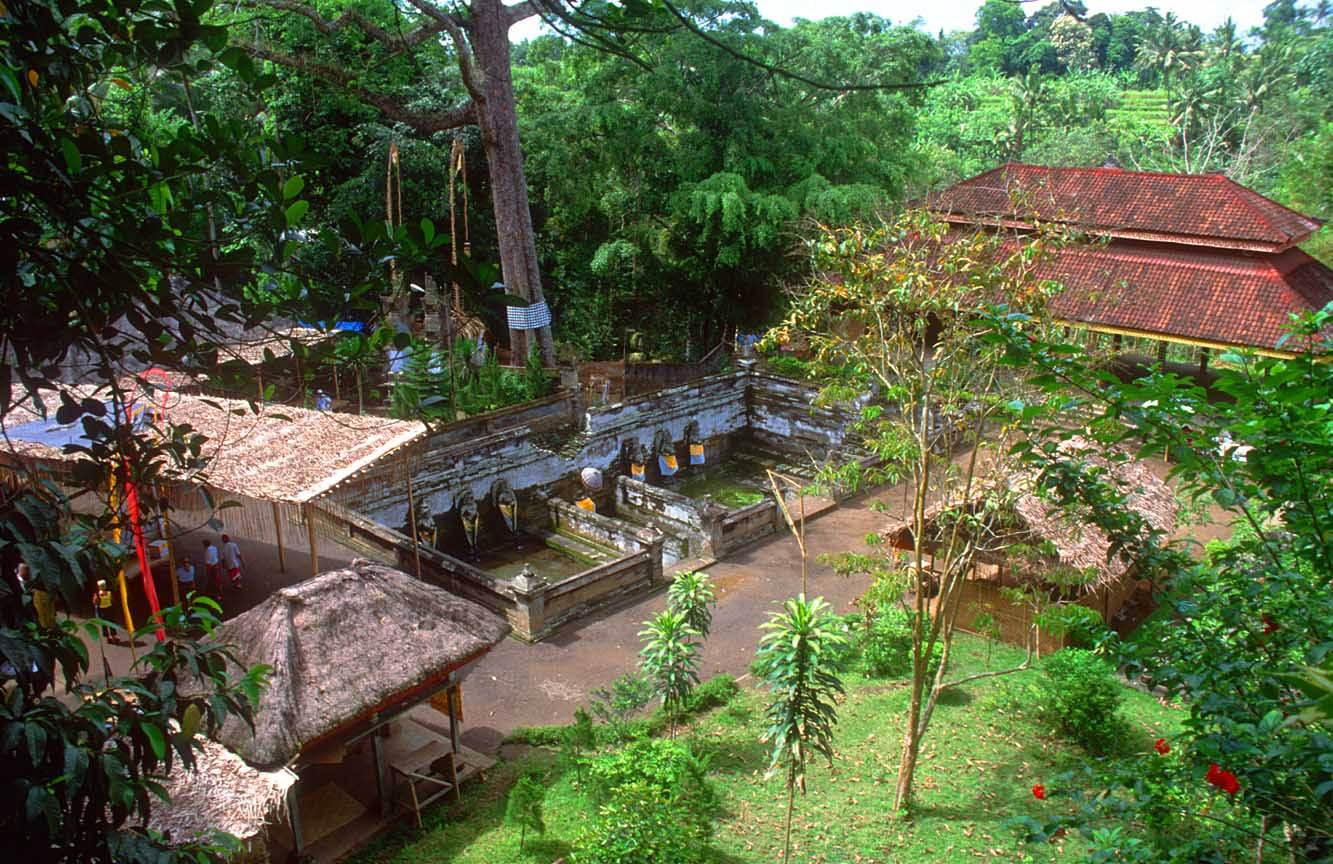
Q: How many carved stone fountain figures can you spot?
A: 6